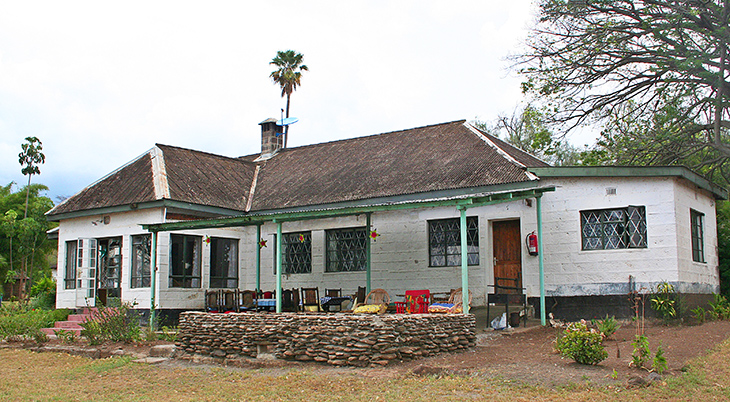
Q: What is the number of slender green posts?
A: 6